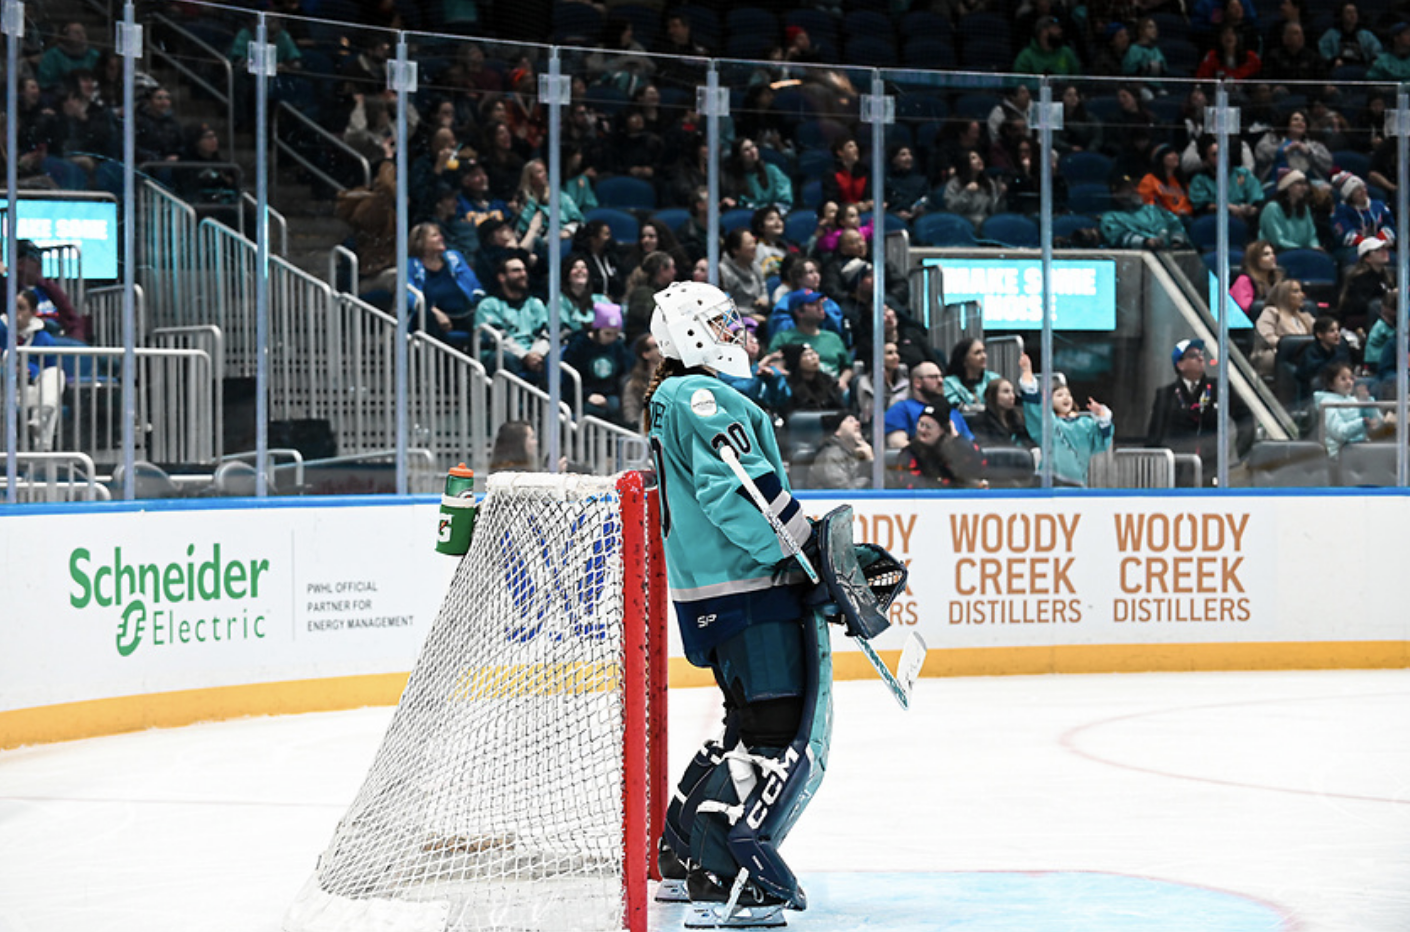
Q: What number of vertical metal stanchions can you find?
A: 10